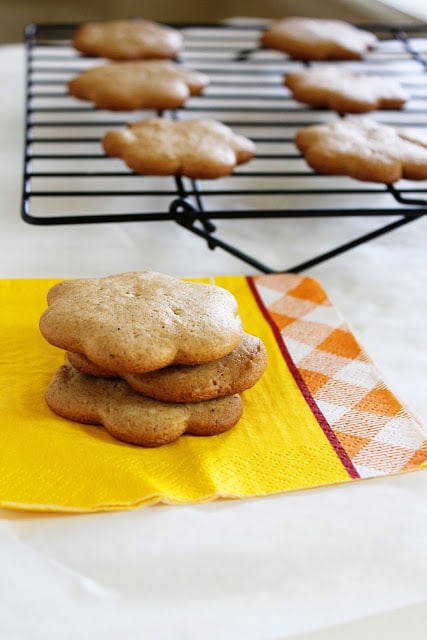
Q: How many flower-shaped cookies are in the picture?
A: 9